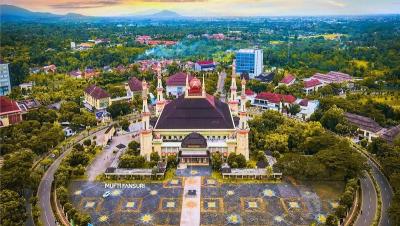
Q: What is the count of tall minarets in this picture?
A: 4